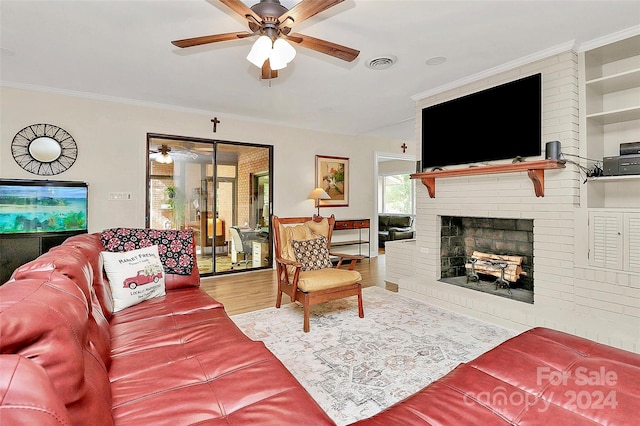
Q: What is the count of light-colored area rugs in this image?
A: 1